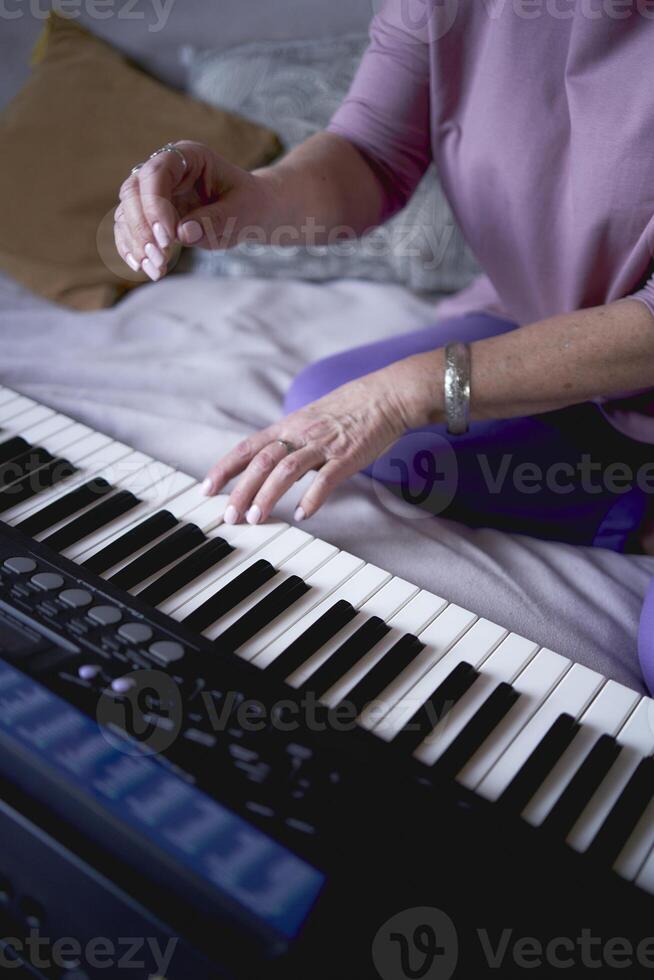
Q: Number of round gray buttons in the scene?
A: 6